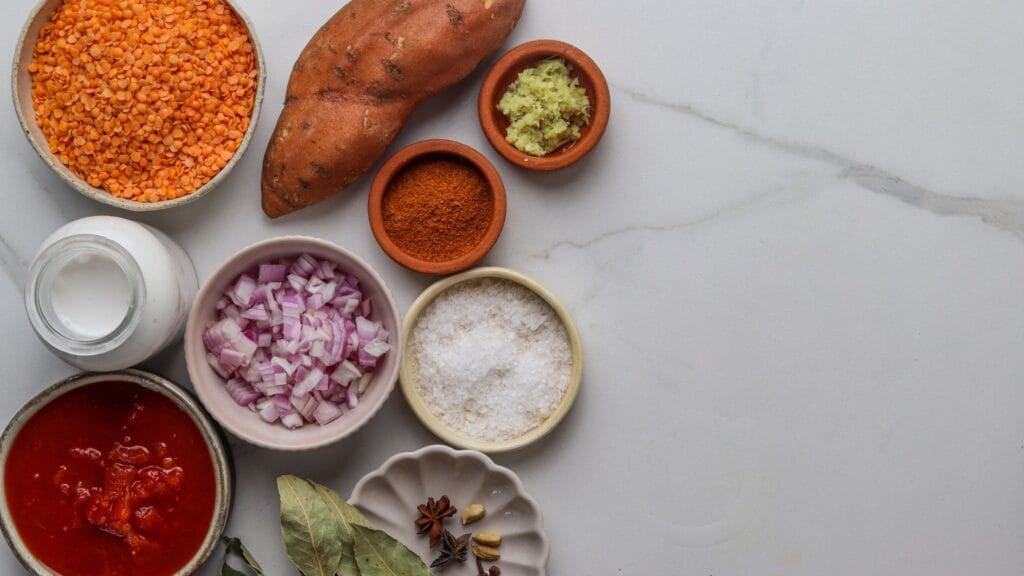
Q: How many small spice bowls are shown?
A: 2